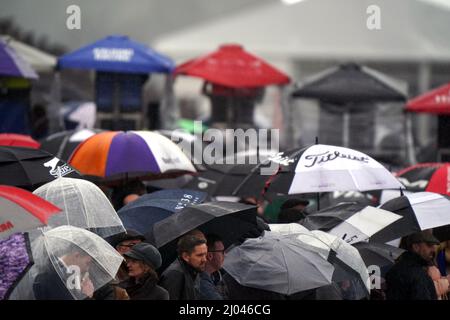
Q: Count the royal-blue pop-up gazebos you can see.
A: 1